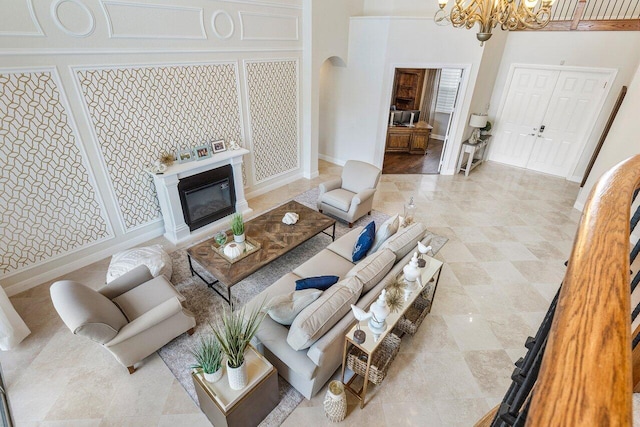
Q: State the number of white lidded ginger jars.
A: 2